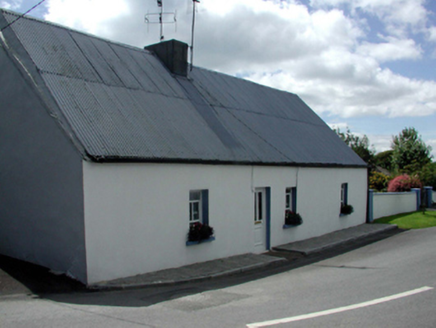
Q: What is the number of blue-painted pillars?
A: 3